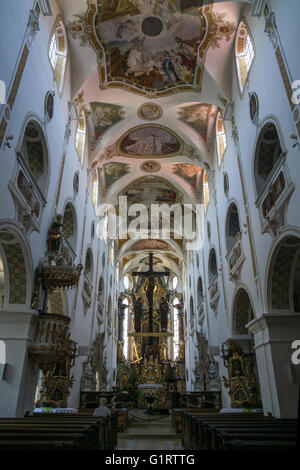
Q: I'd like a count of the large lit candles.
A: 0